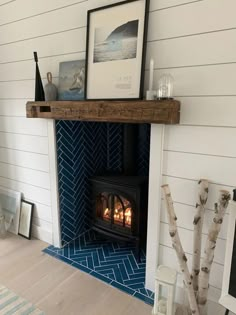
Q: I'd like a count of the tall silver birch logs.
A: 3